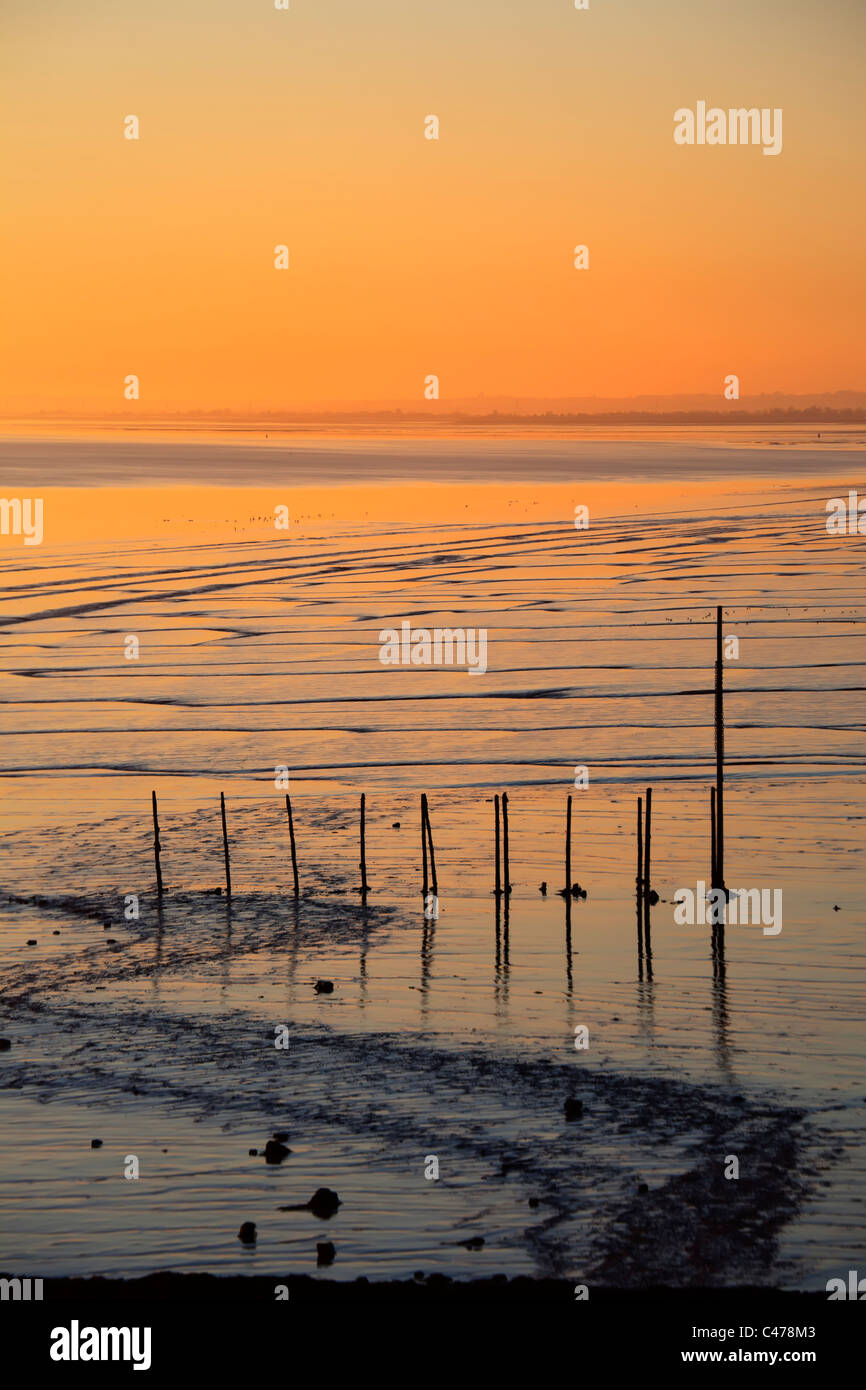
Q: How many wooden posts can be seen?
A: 13